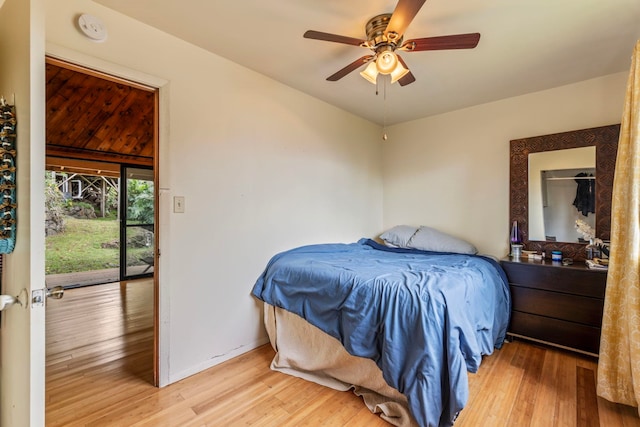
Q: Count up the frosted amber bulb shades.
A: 3